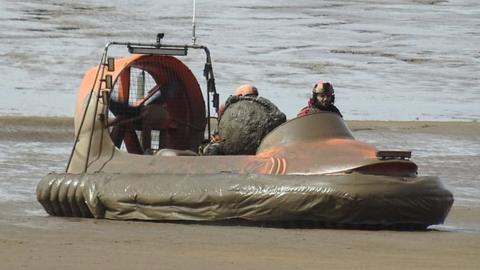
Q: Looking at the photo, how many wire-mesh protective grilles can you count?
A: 1